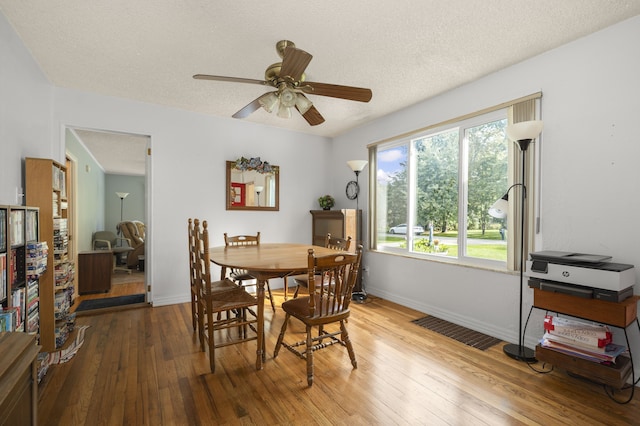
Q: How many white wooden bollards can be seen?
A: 0